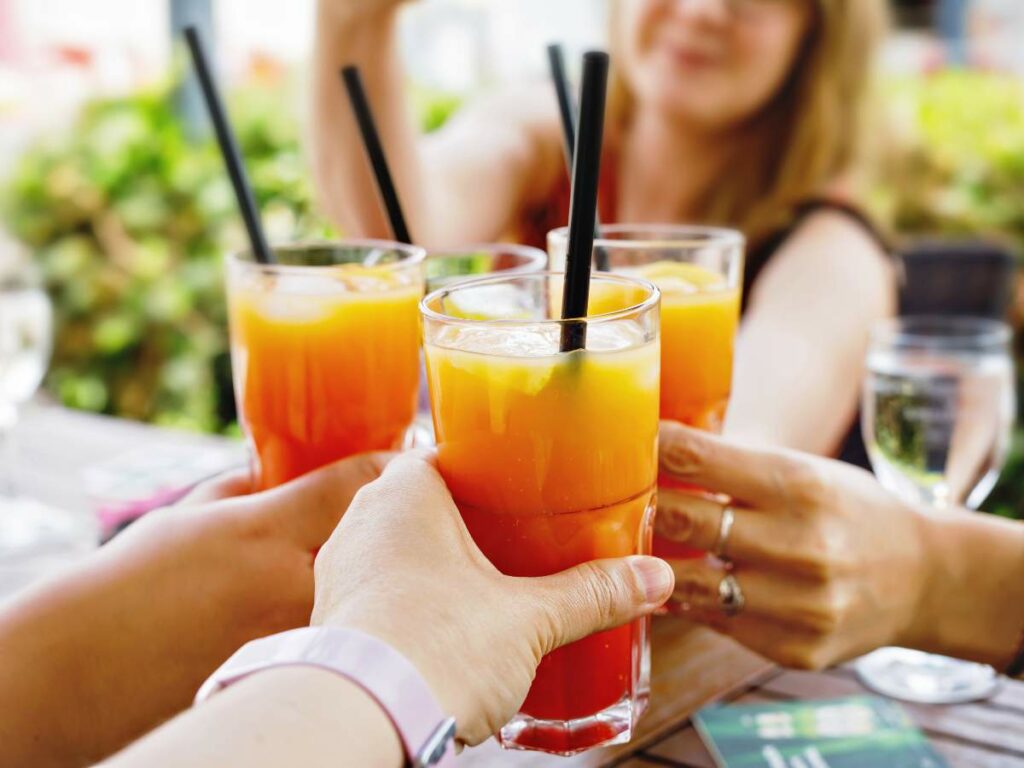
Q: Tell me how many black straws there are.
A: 4